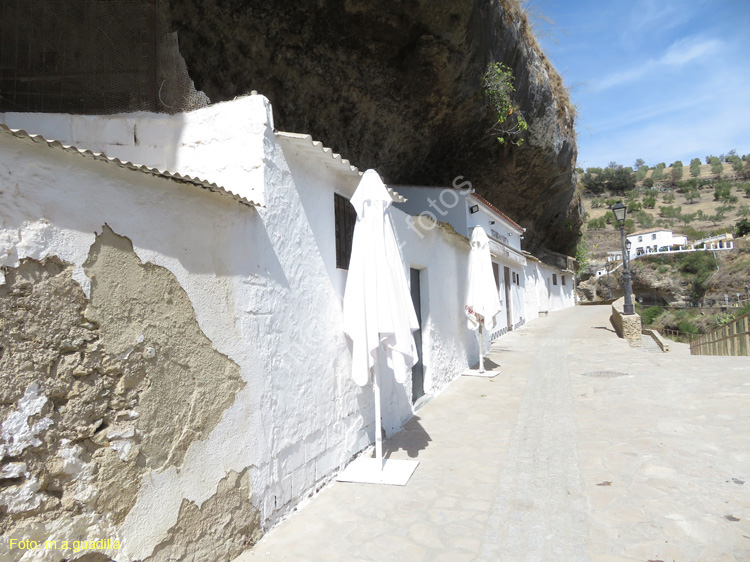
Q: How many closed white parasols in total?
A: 2